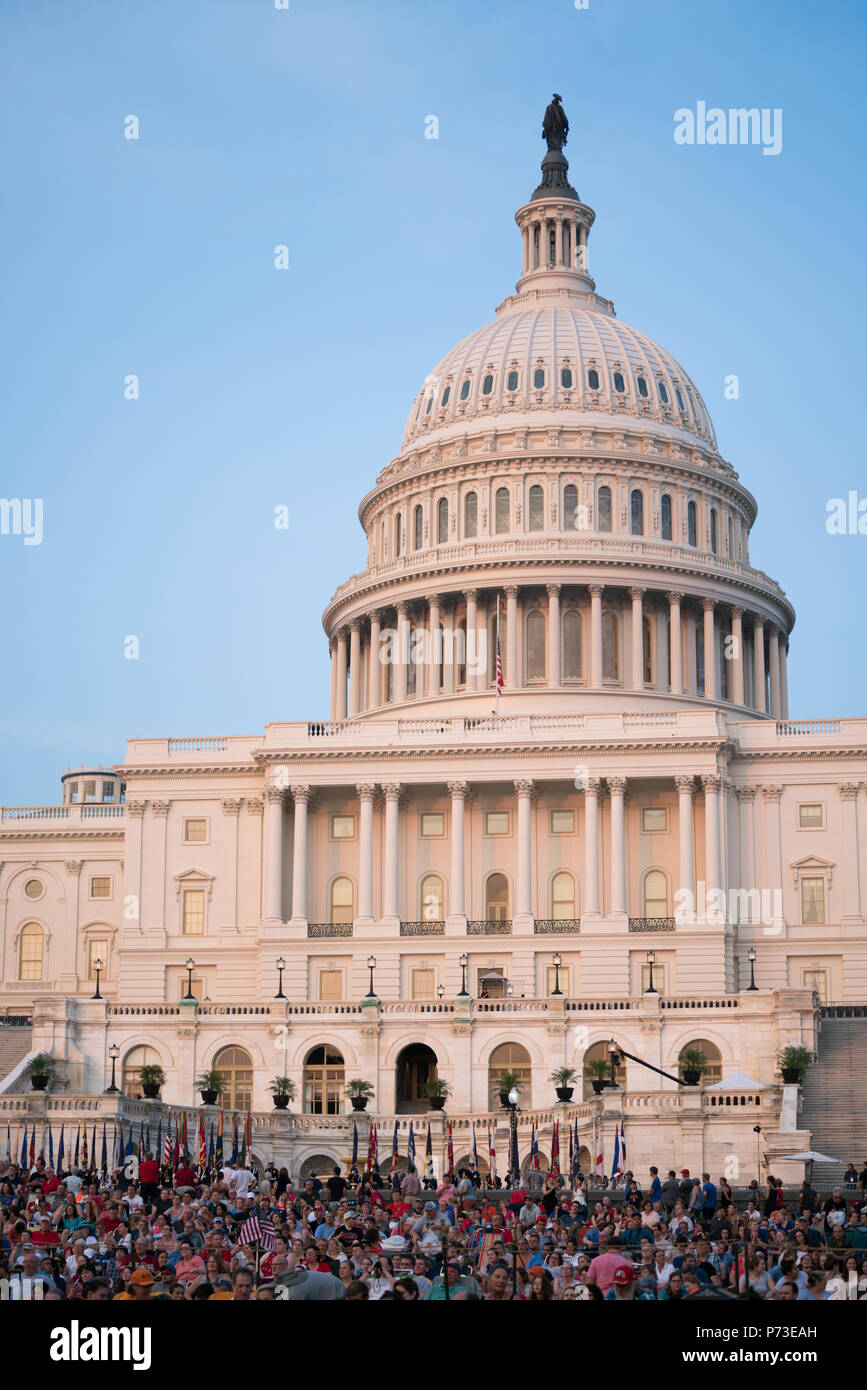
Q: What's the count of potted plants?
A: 11